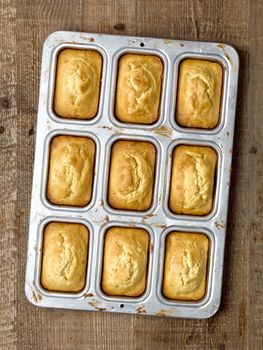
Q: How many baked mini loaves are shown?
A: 9